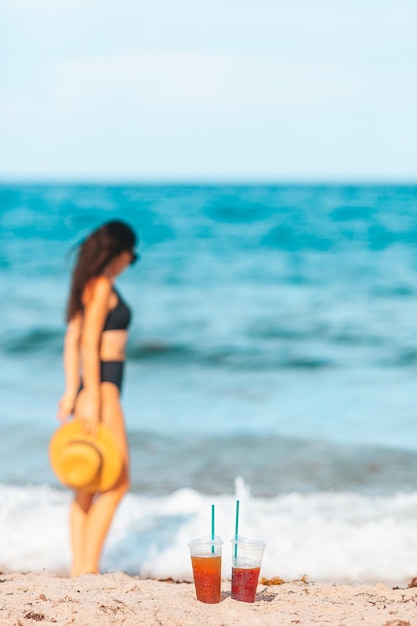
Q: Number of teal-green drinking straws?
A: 2